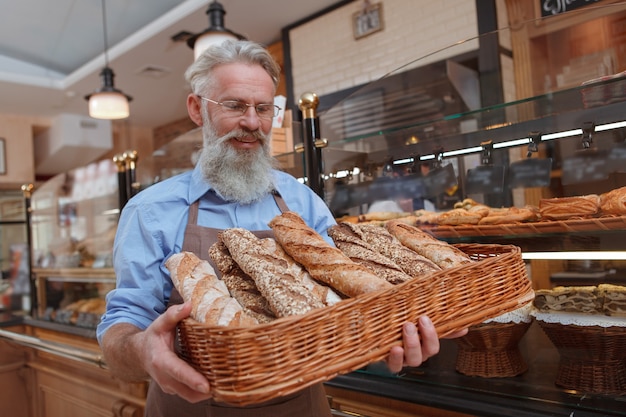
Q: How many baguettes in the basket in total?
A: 8